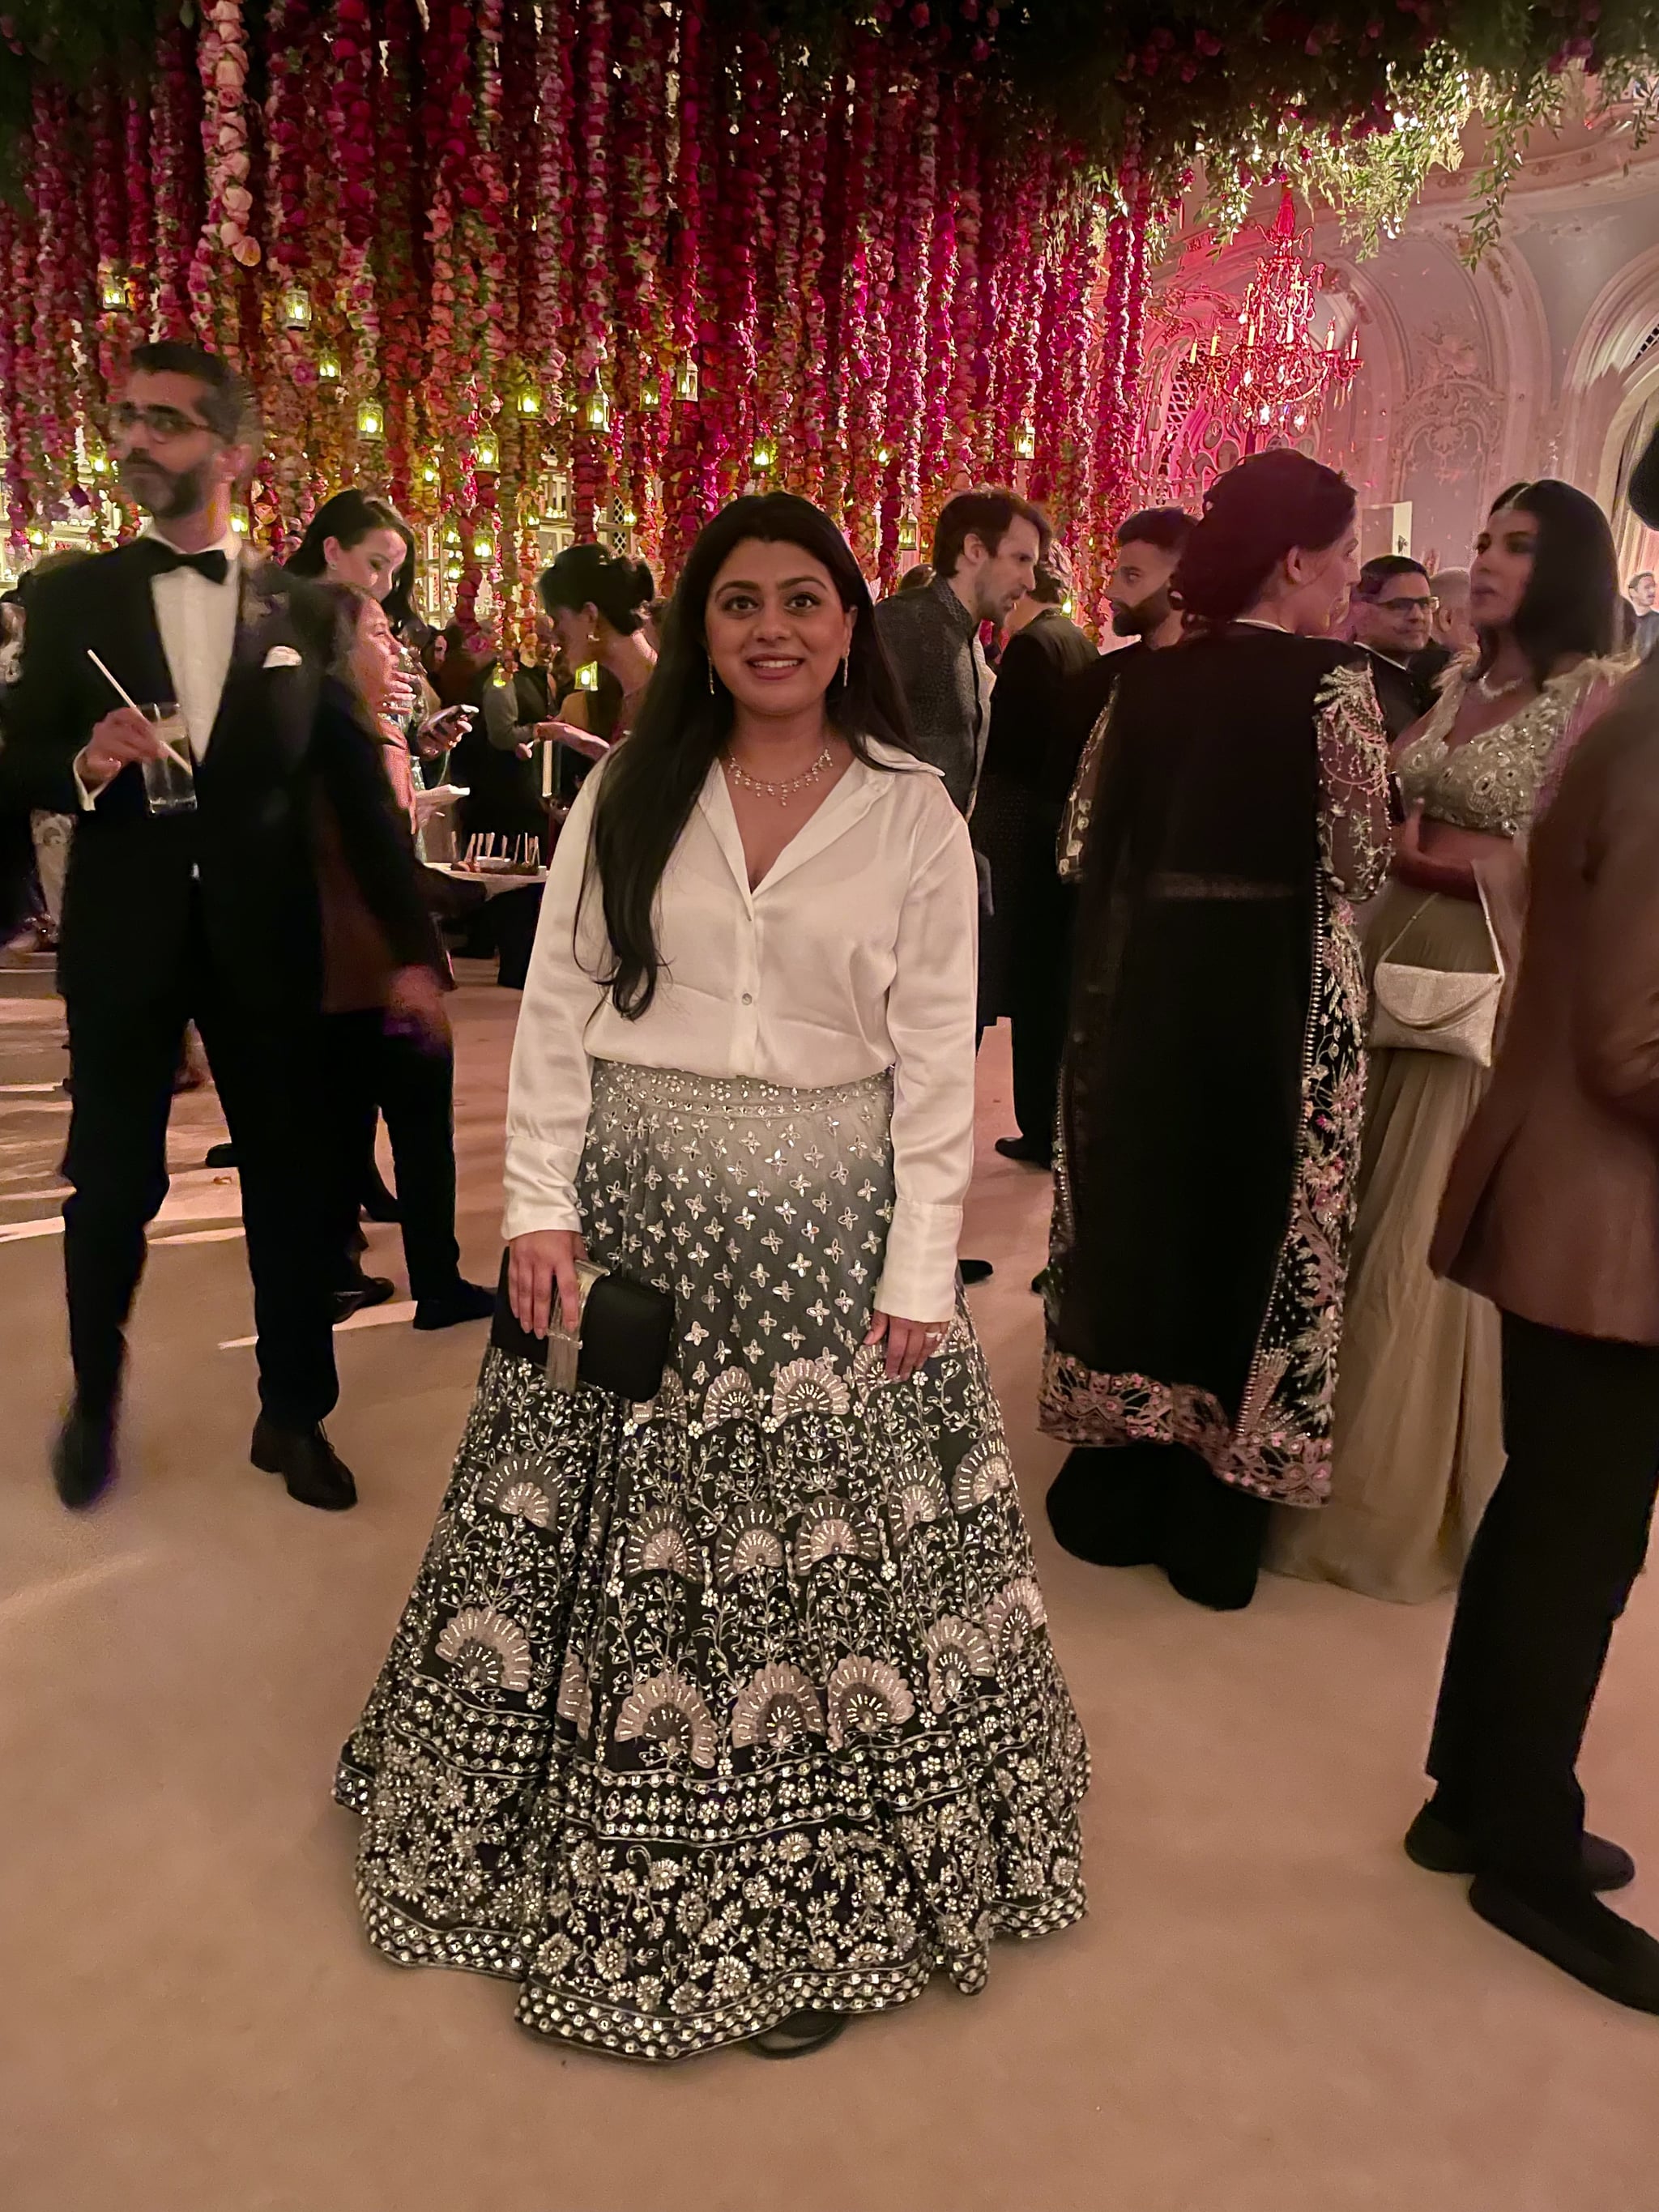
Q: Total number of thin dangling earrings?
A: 2